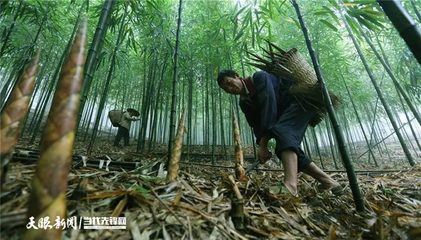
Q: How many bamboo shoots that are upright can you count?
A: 4